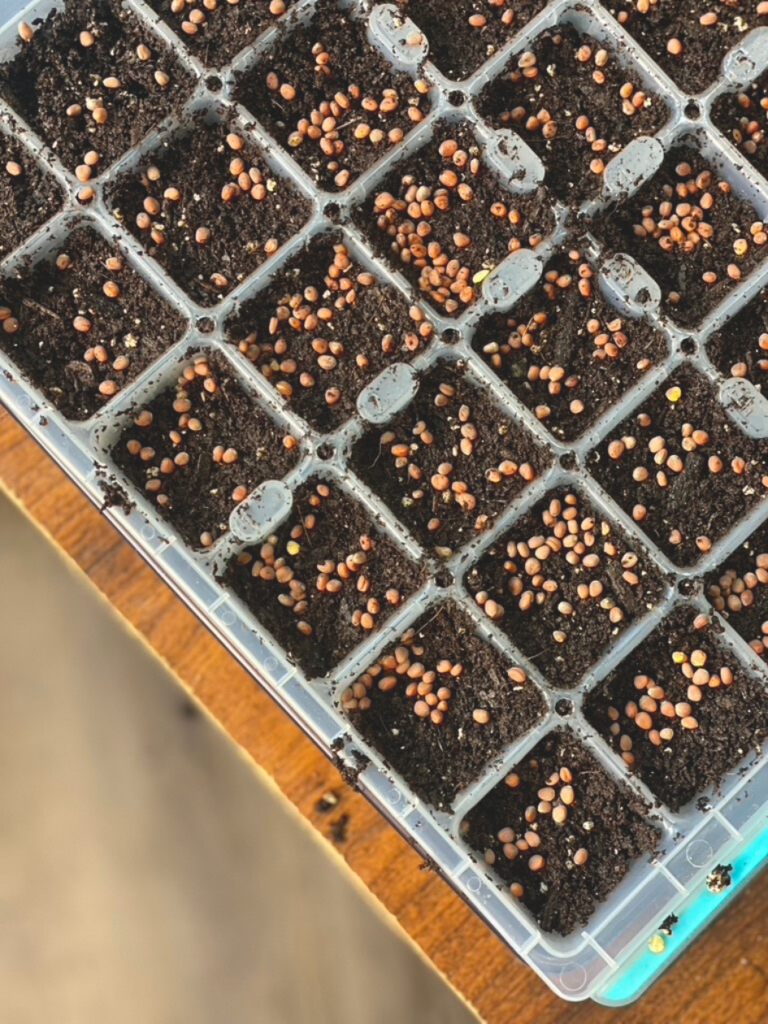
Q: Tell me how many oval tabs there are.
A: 9